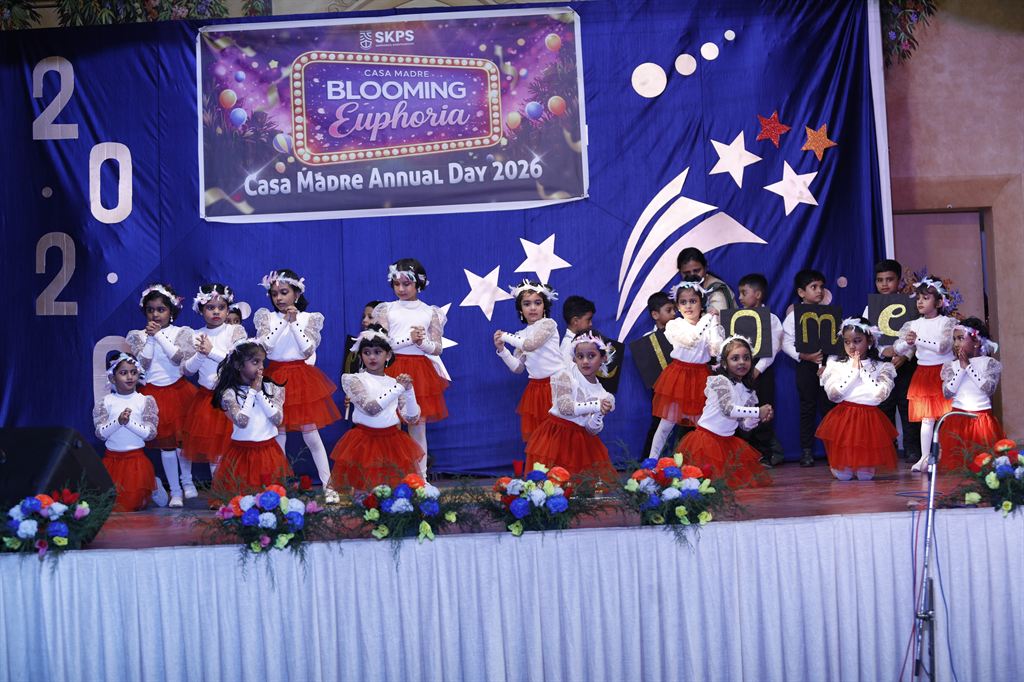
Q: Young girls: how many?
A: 14